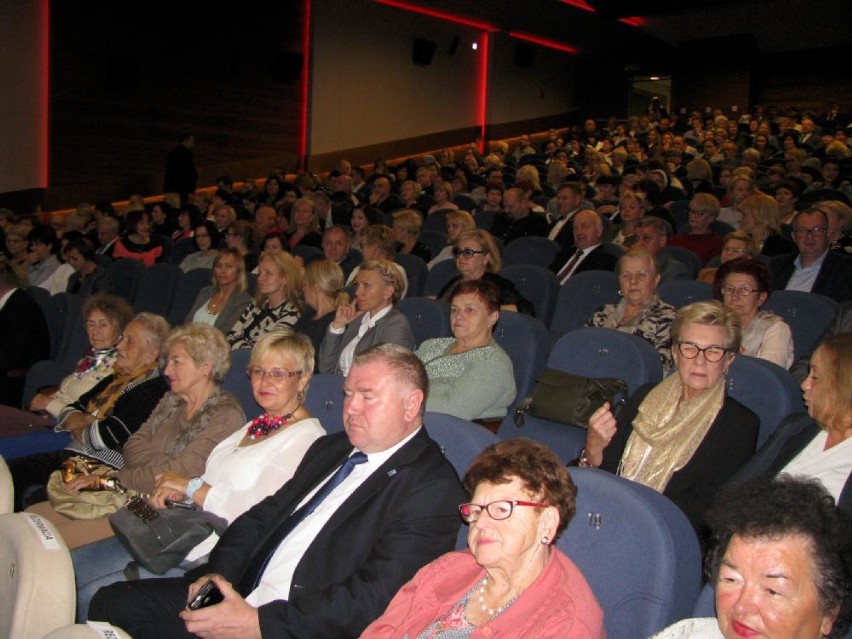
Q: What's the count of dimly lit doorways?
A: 1